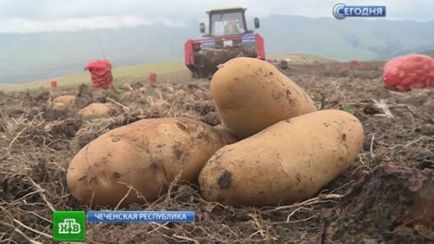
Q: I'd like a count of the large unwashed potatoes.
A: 3